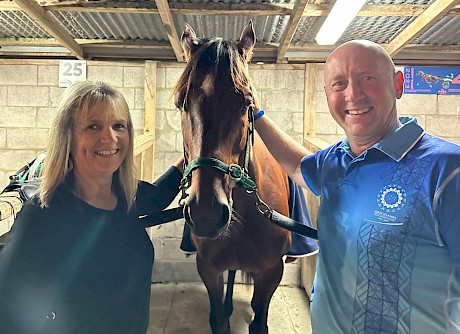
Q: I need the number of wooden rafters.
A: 4